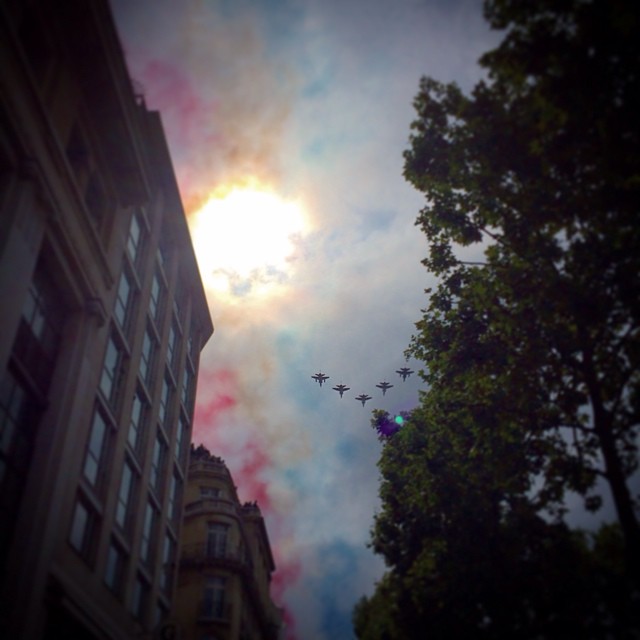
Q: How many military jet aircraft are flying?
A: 5